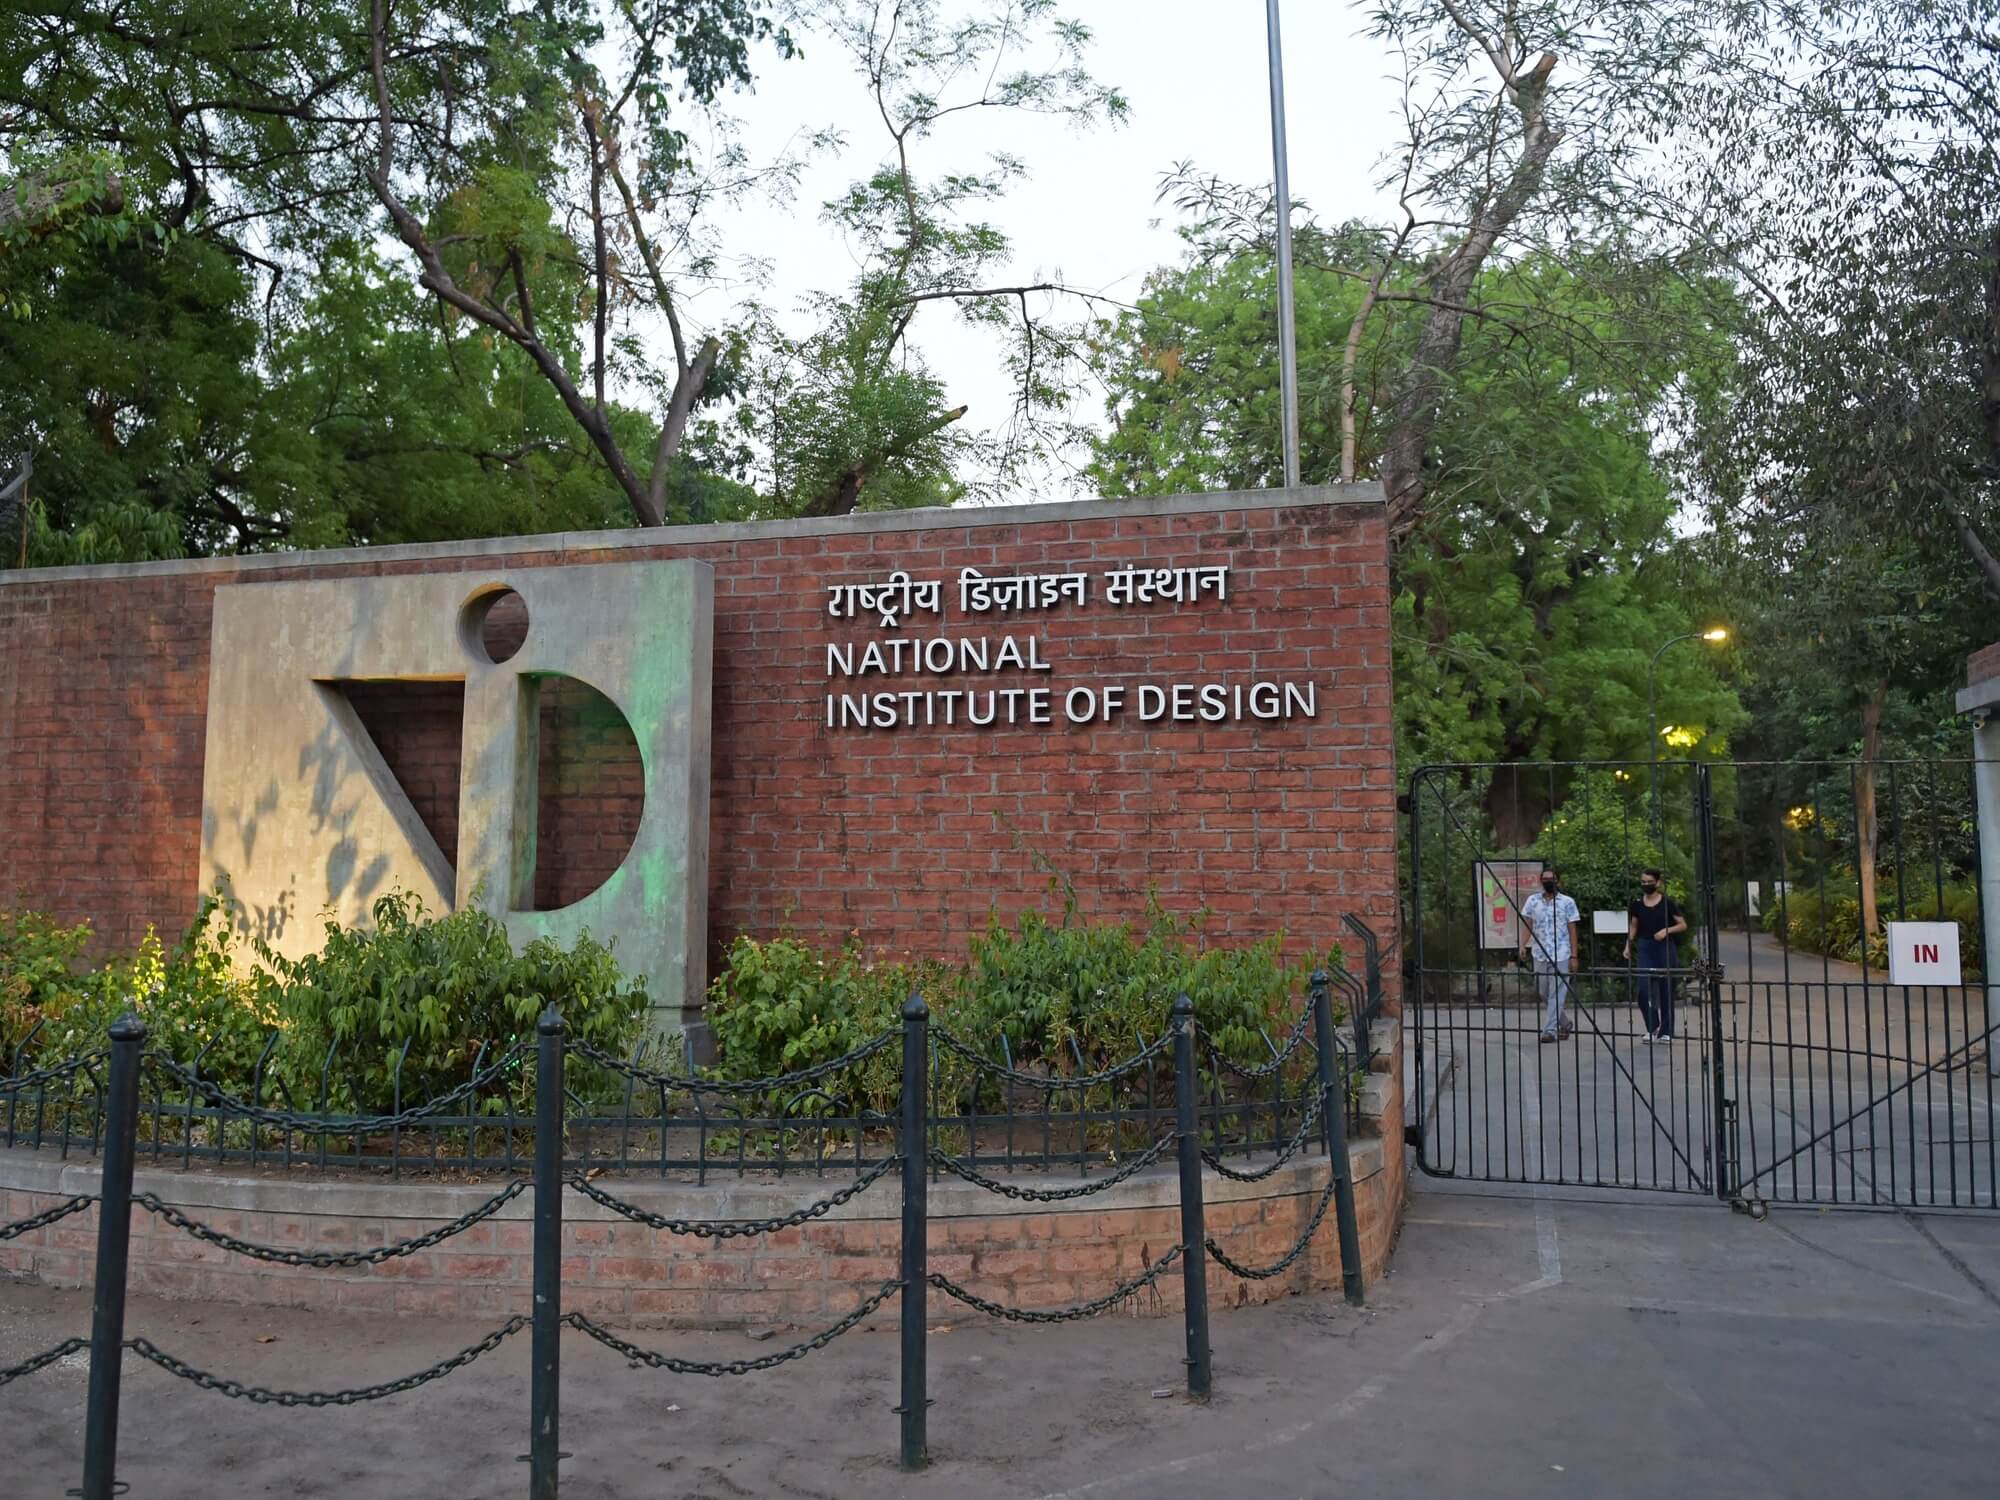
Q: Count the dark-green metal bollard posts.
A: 5